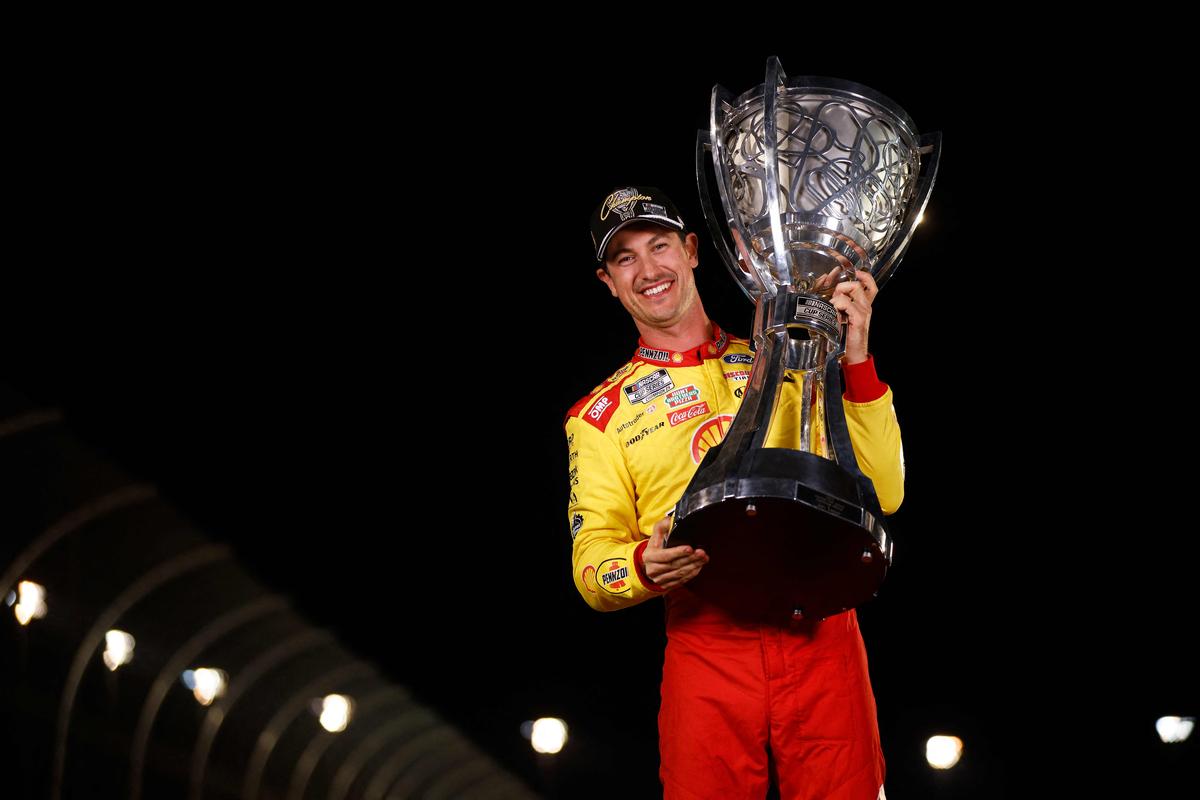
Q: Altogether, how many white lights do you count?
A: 7